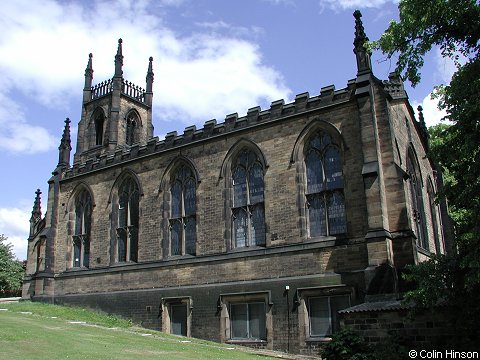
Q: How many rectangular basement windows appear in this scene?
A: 3